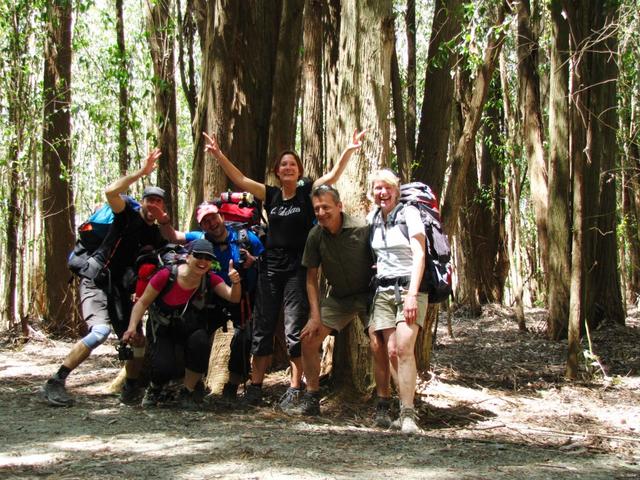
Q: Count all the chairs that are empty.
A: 0